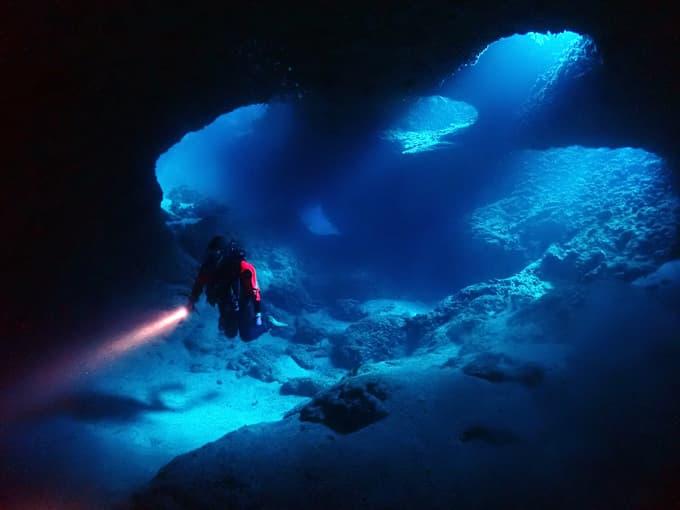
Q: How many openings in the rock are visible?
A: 5